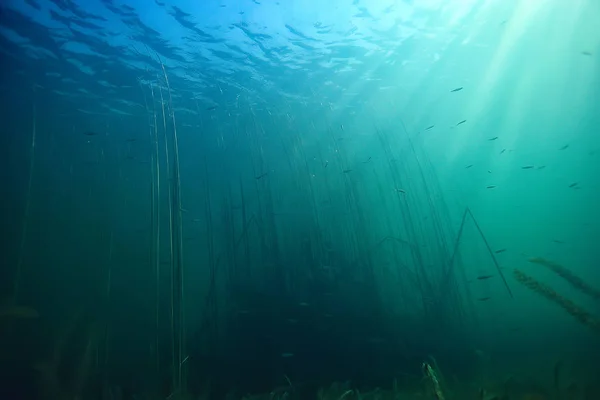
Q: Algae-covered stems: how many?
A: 2